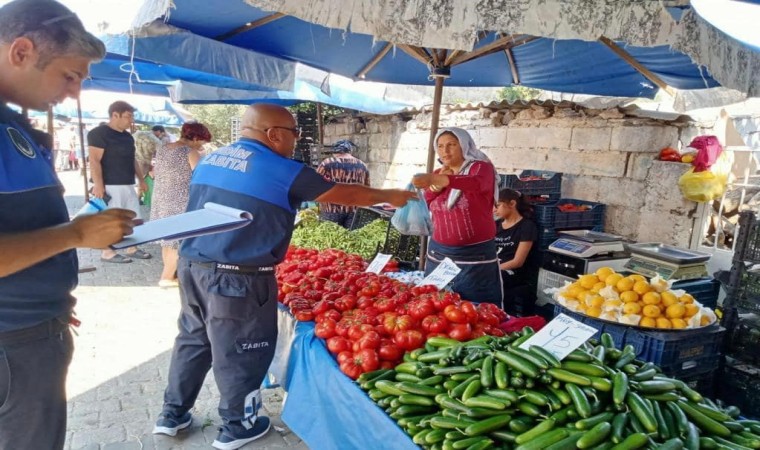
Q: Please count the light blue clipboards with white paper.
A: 1